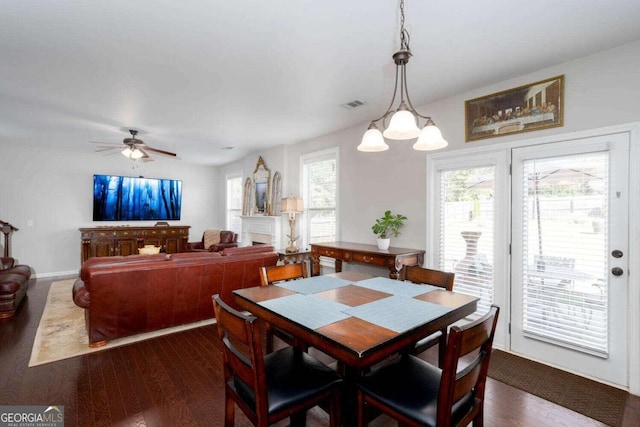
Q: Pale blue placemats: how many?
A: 4